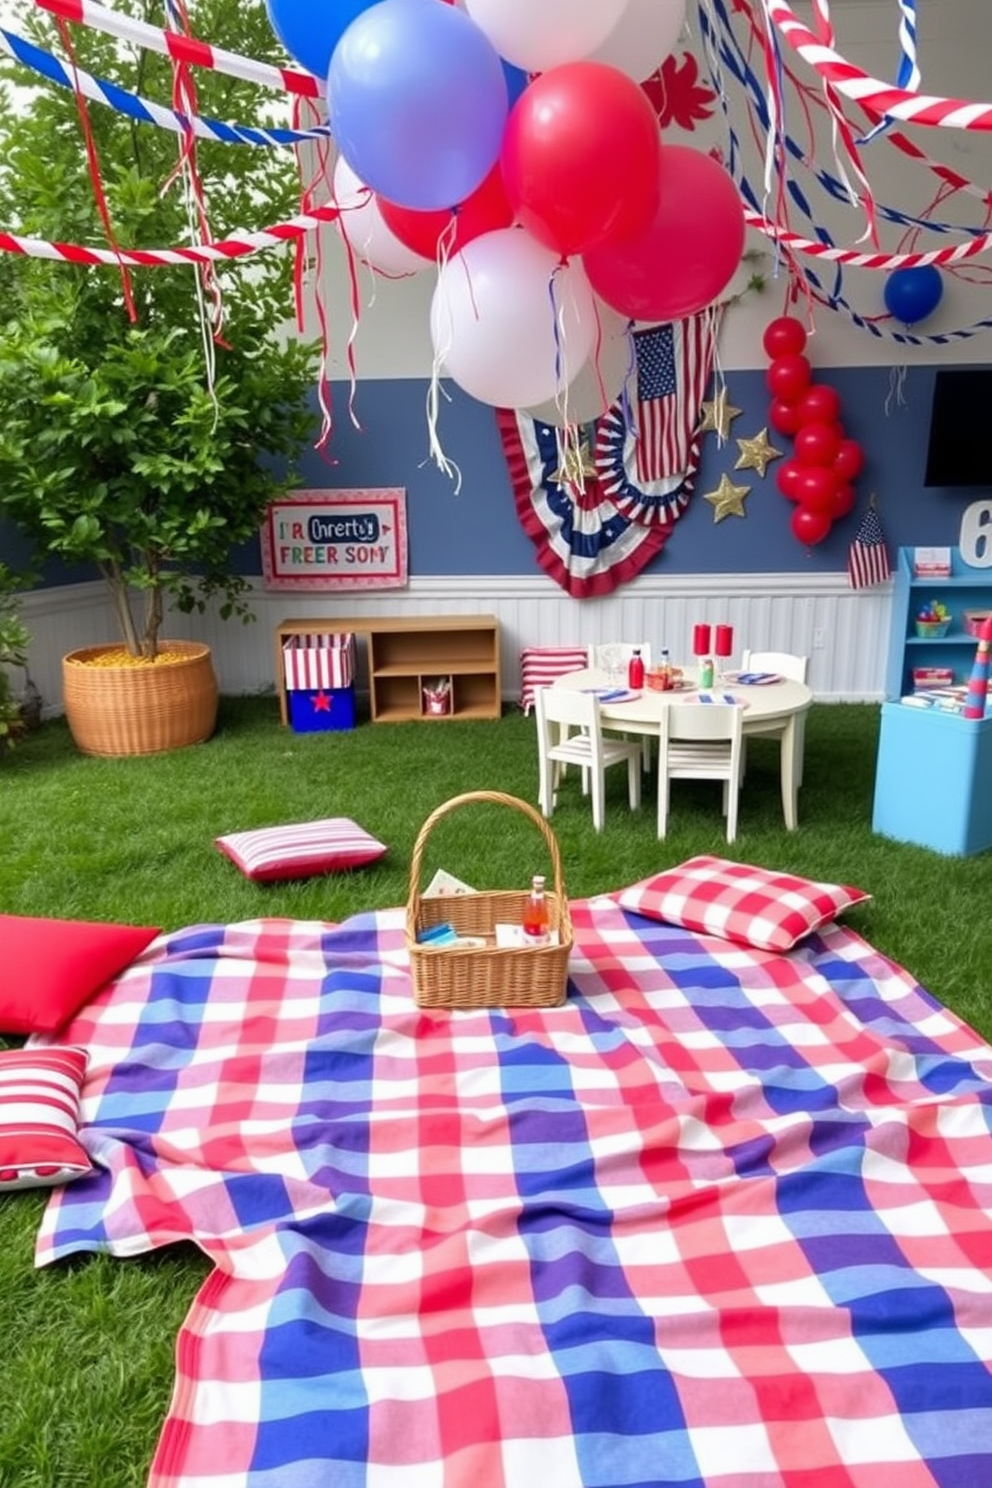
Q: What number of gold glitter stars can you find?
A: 4